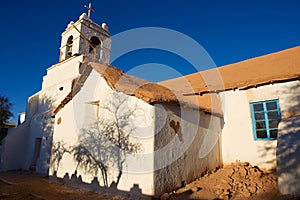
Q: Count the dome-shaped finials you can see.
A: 3